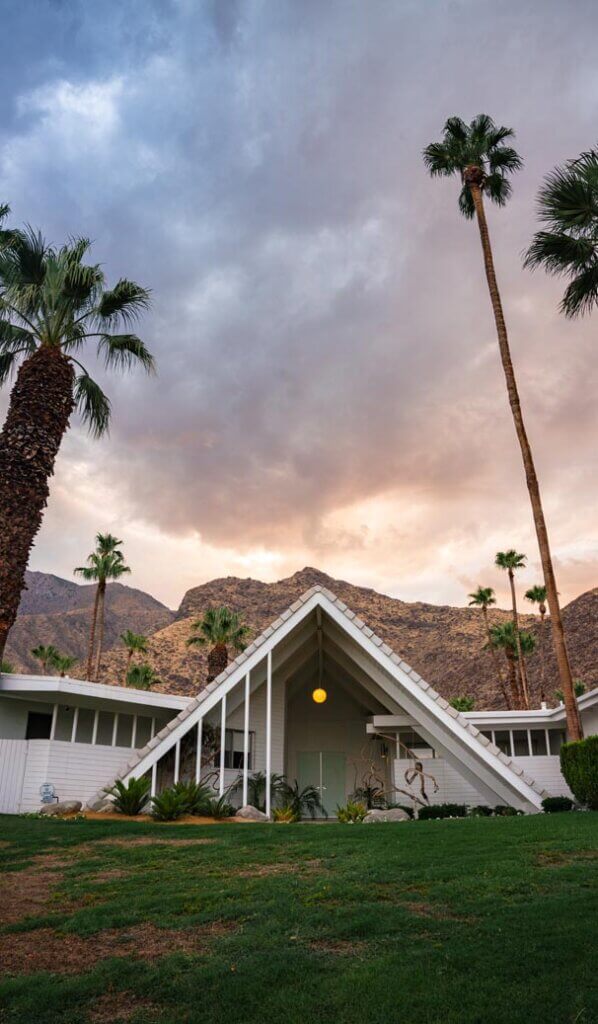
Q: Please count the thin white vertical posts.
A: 6